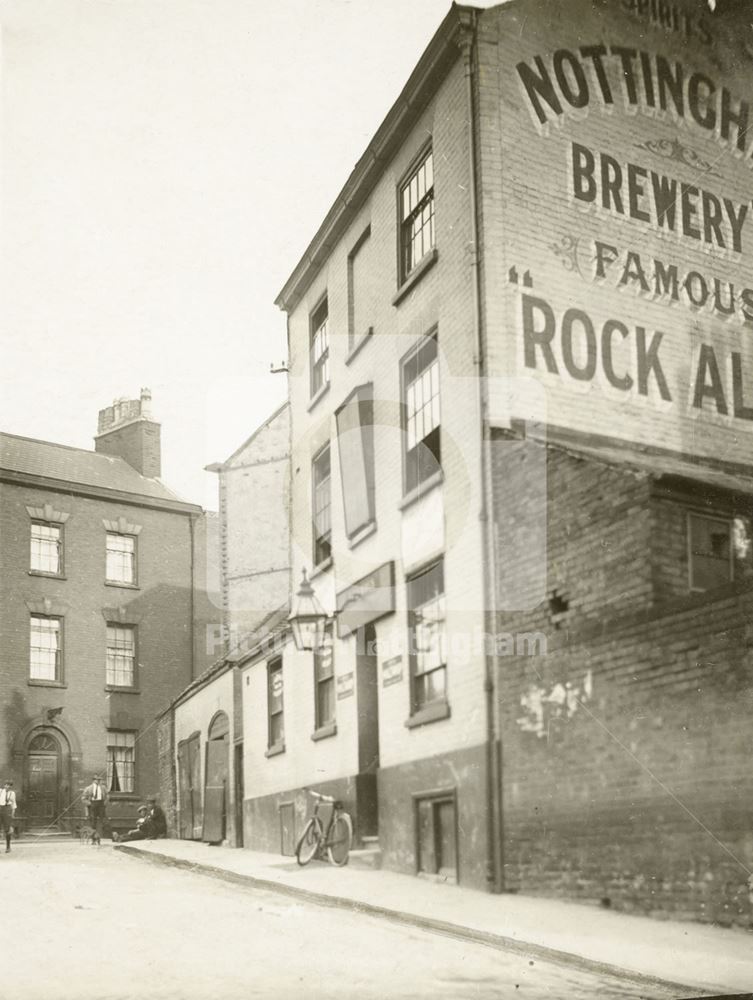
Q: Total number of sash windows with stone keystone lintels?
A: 5